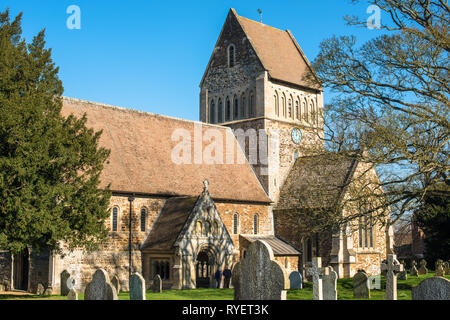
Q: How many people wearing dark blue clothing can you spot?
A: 2